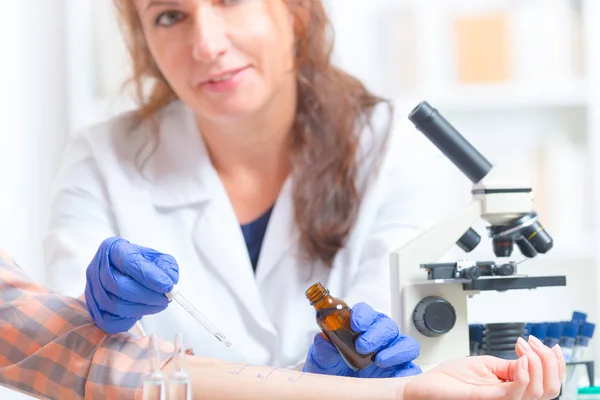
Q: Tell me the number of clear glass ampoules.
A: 2